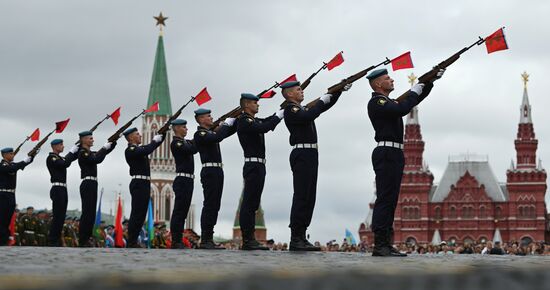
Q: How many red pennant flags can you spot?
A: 10